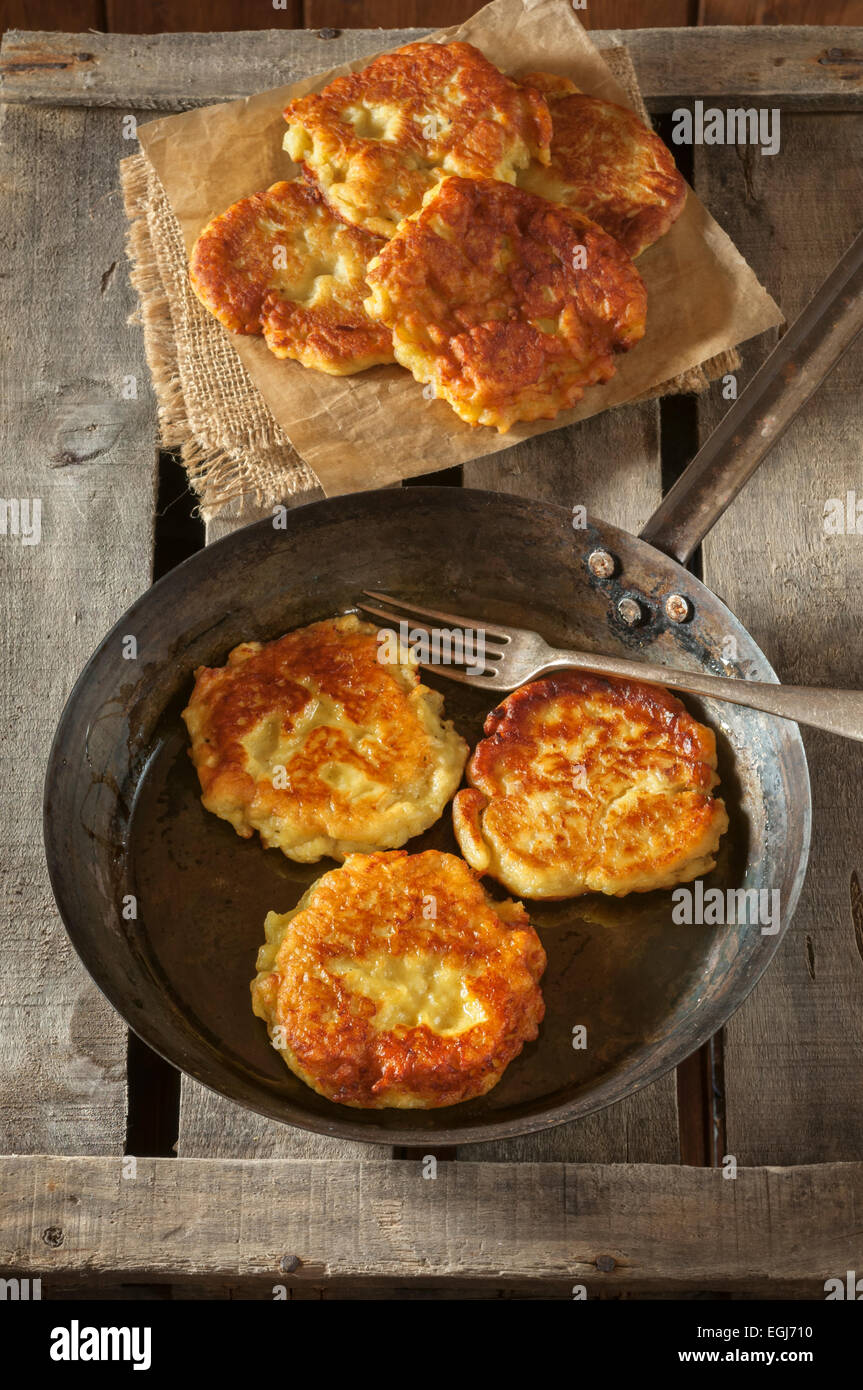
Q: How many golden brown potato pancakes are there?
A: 7